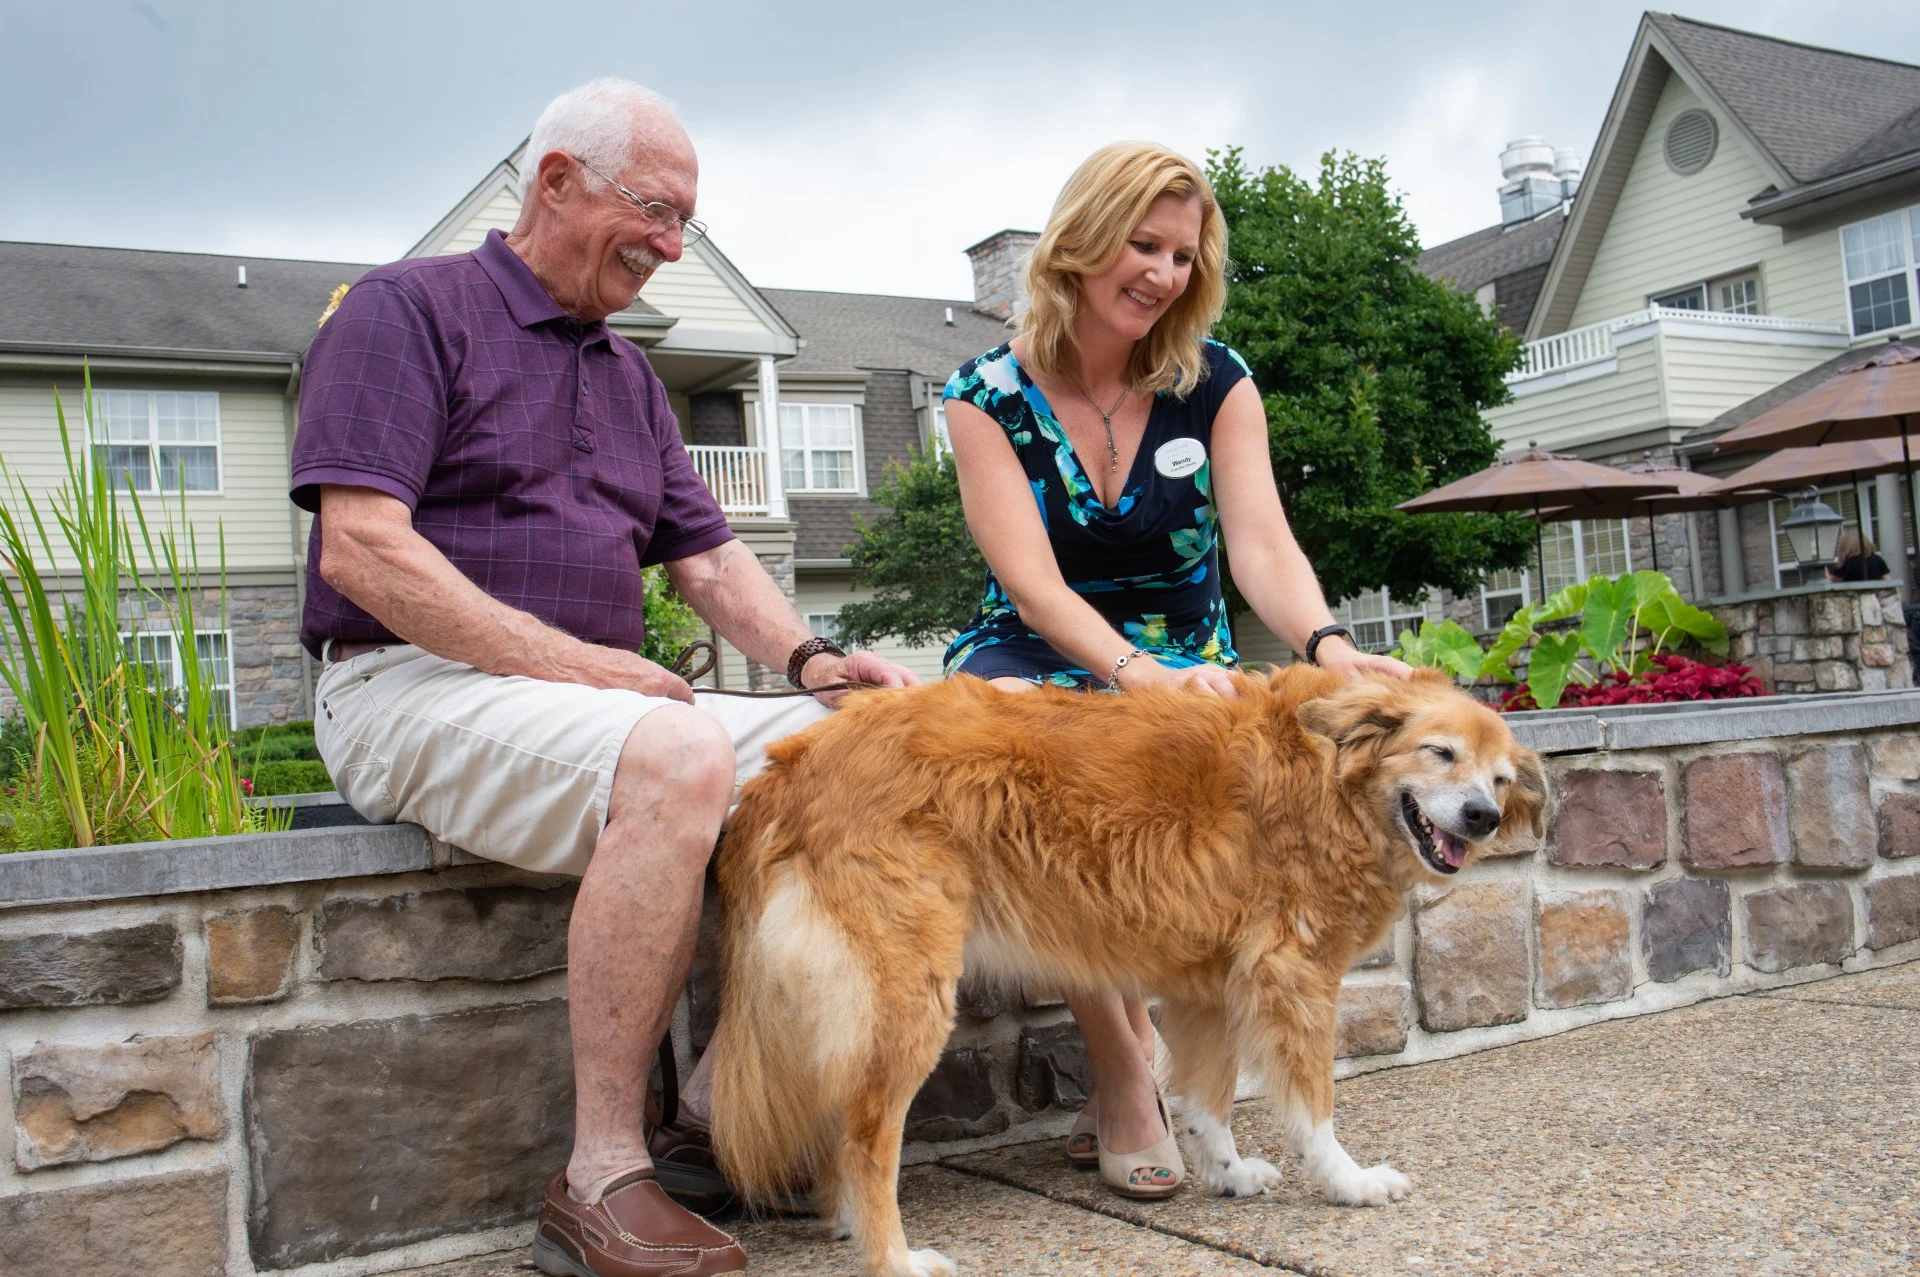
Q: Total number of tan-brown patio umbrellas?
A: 4